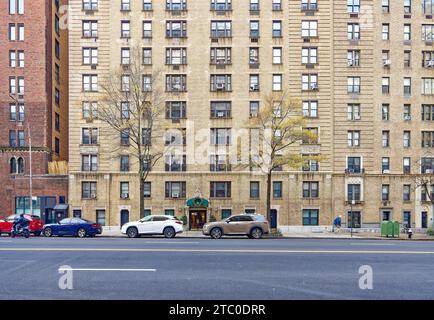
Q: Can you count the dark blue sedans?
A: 1